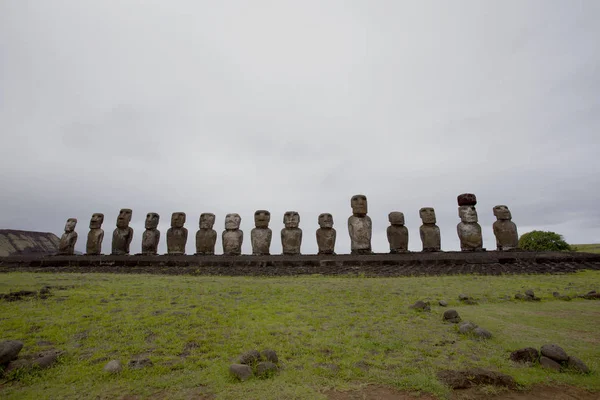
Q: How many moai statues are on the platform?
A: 15